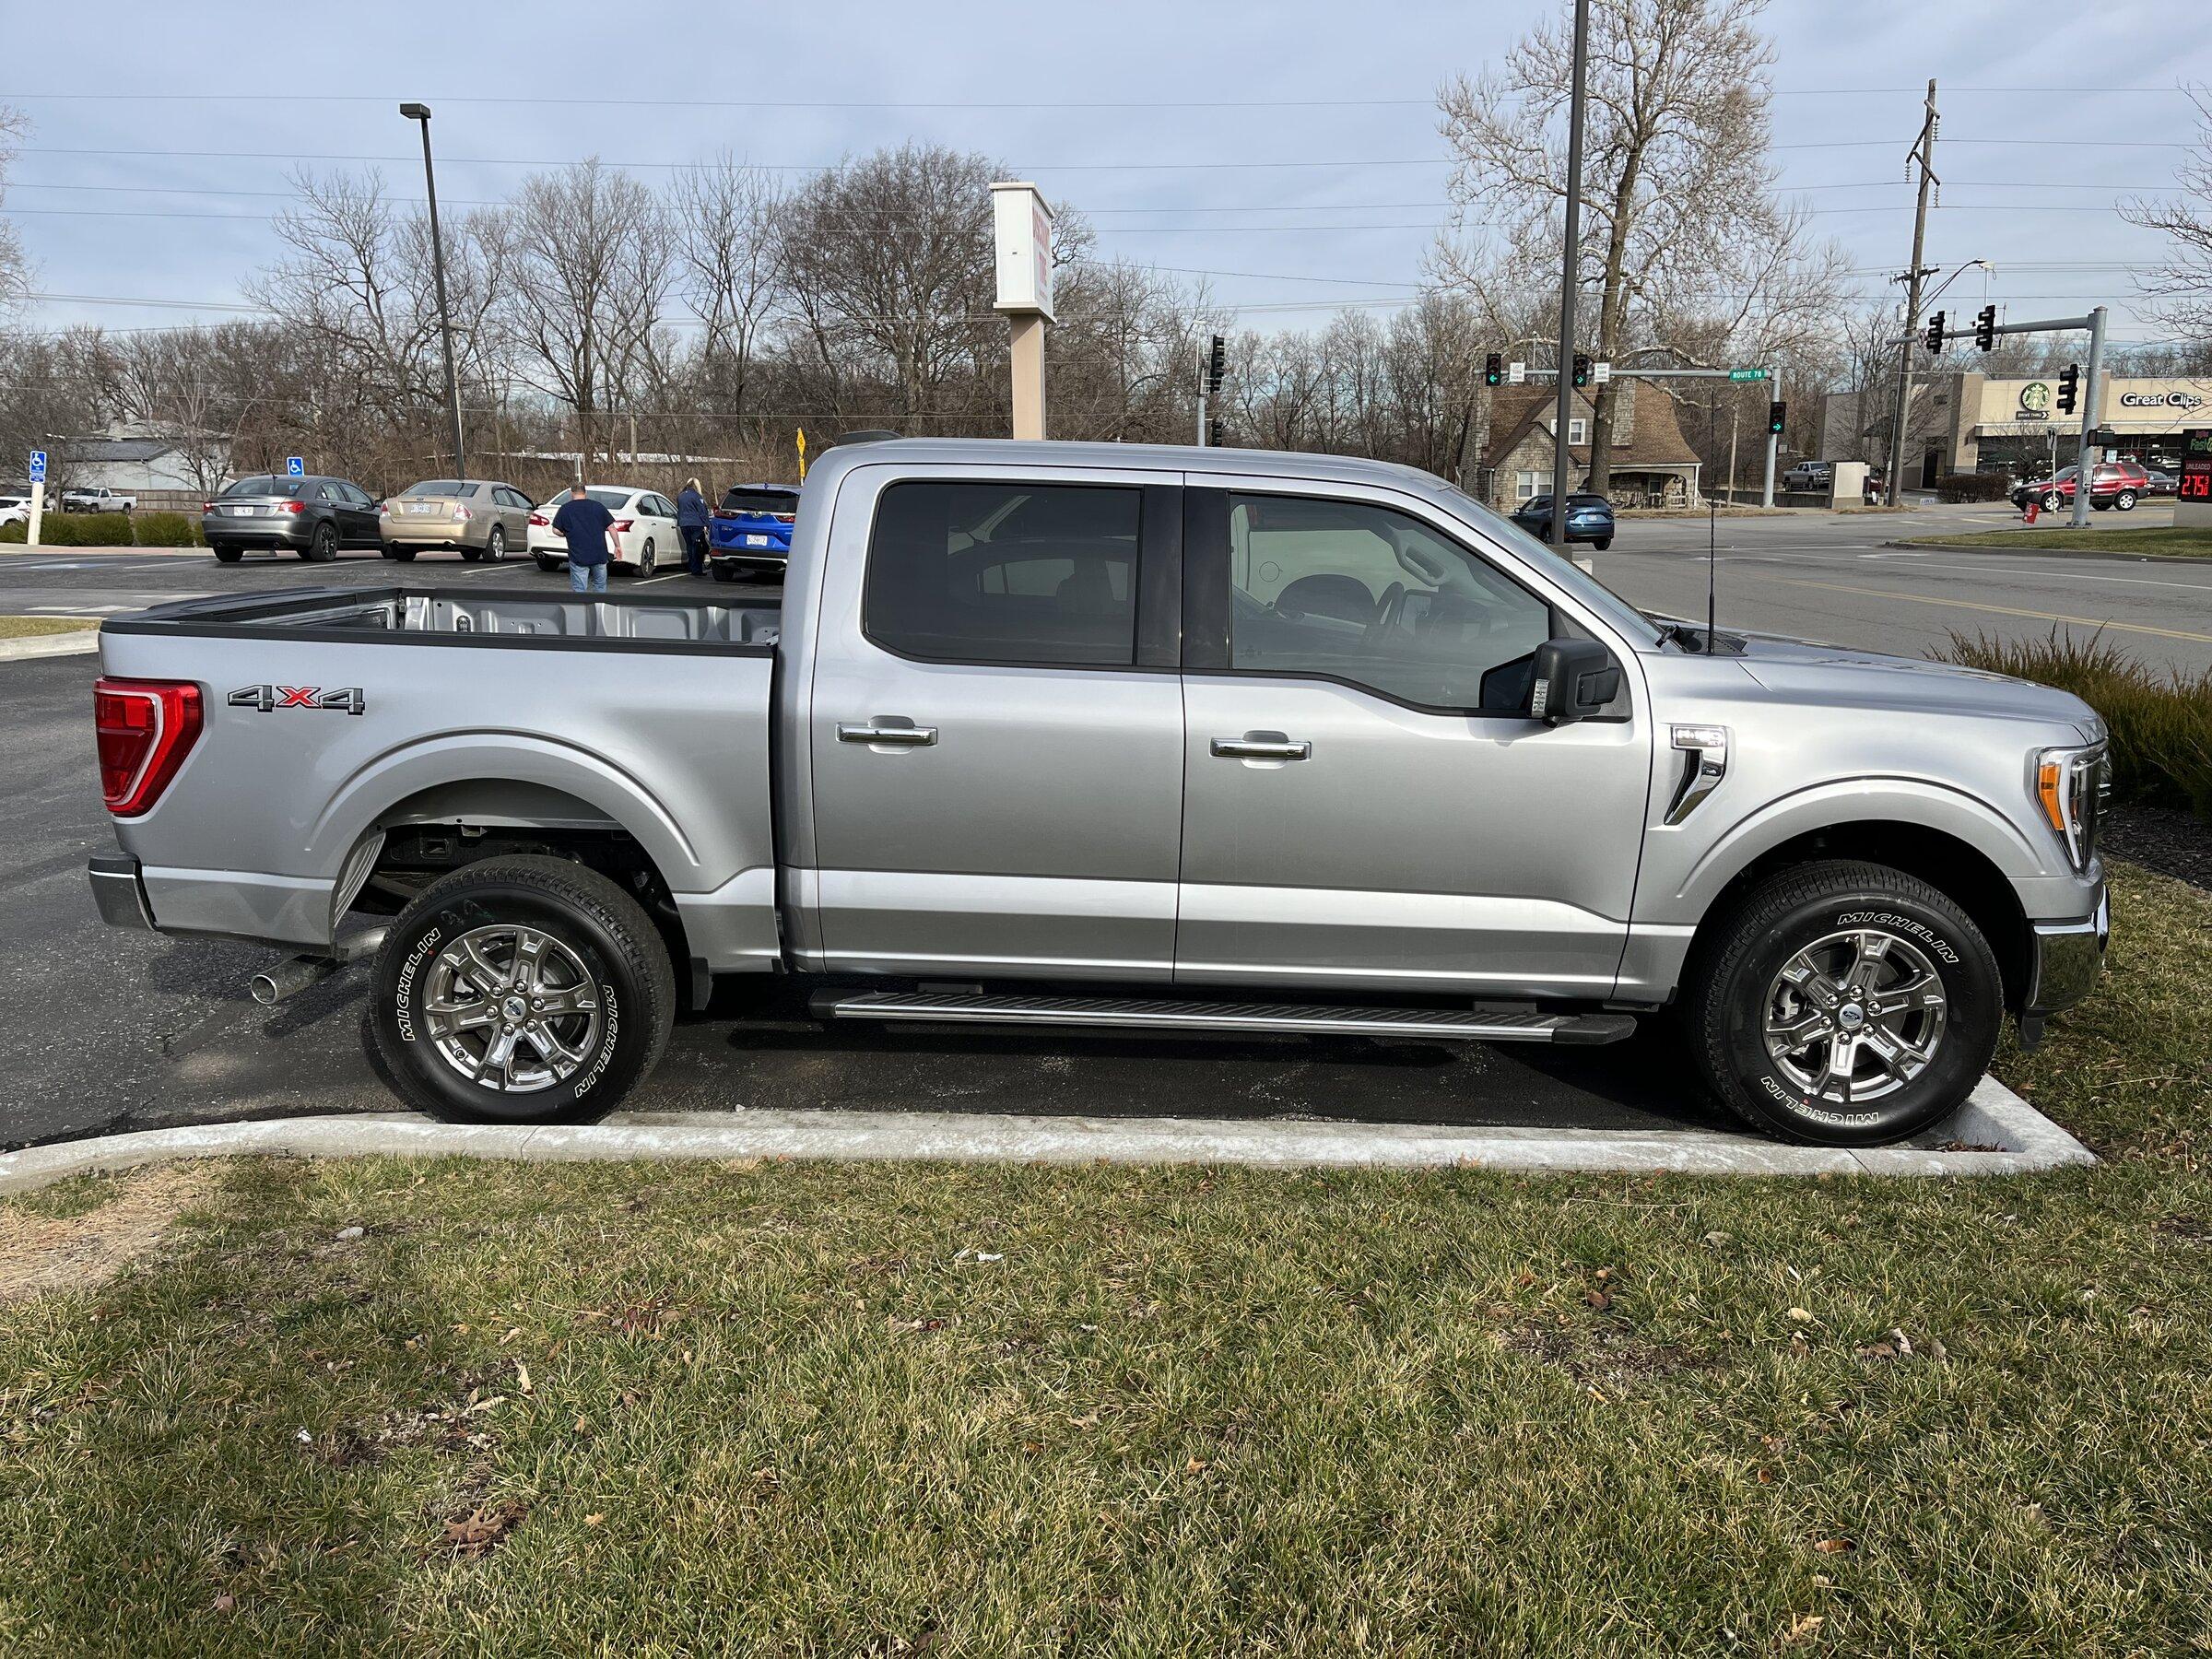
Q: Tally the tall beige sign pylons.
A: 1